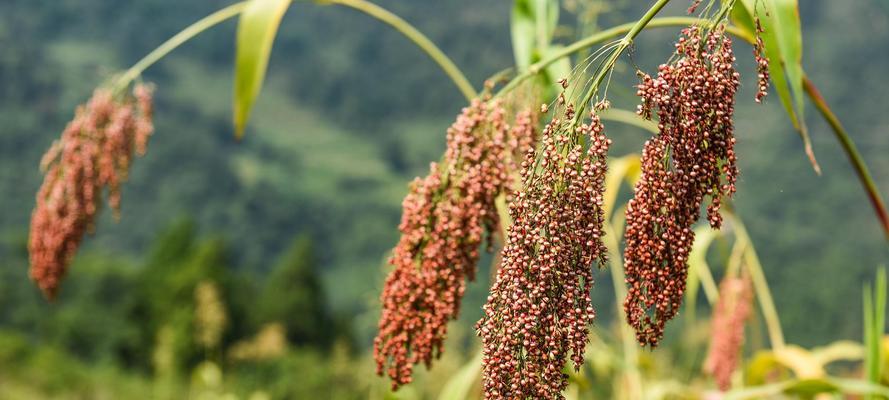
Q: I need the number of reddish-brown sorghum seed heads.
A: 5